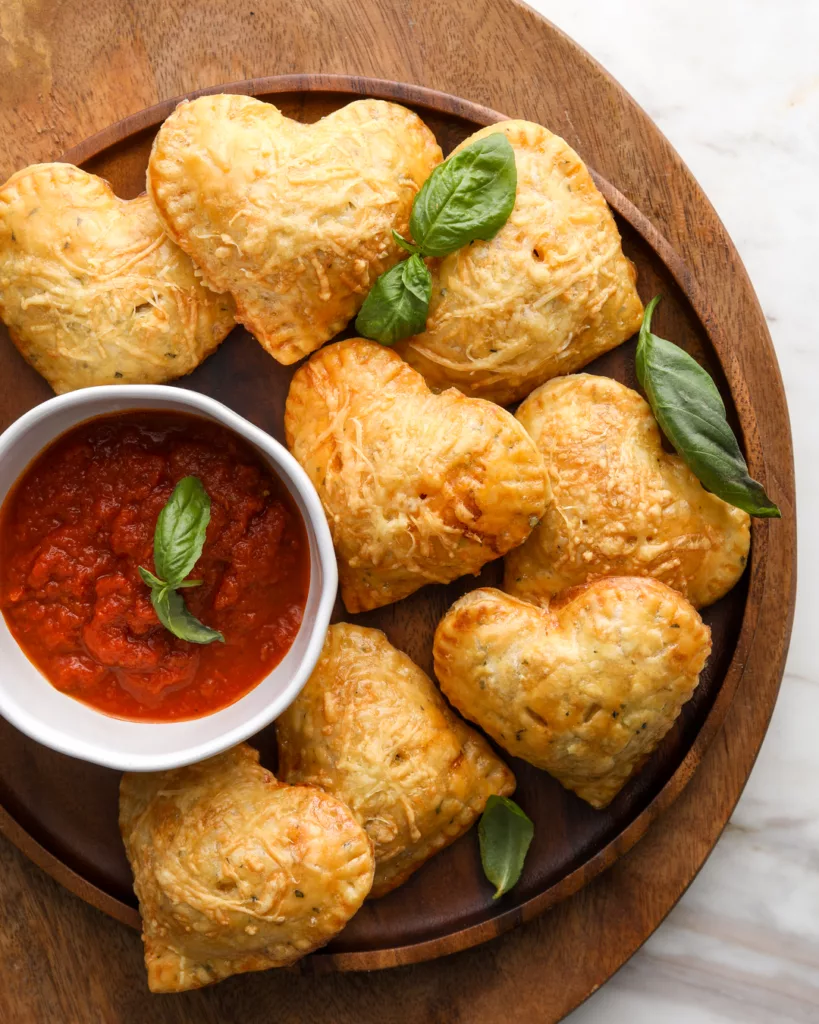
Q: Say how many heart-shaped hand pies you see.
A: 8